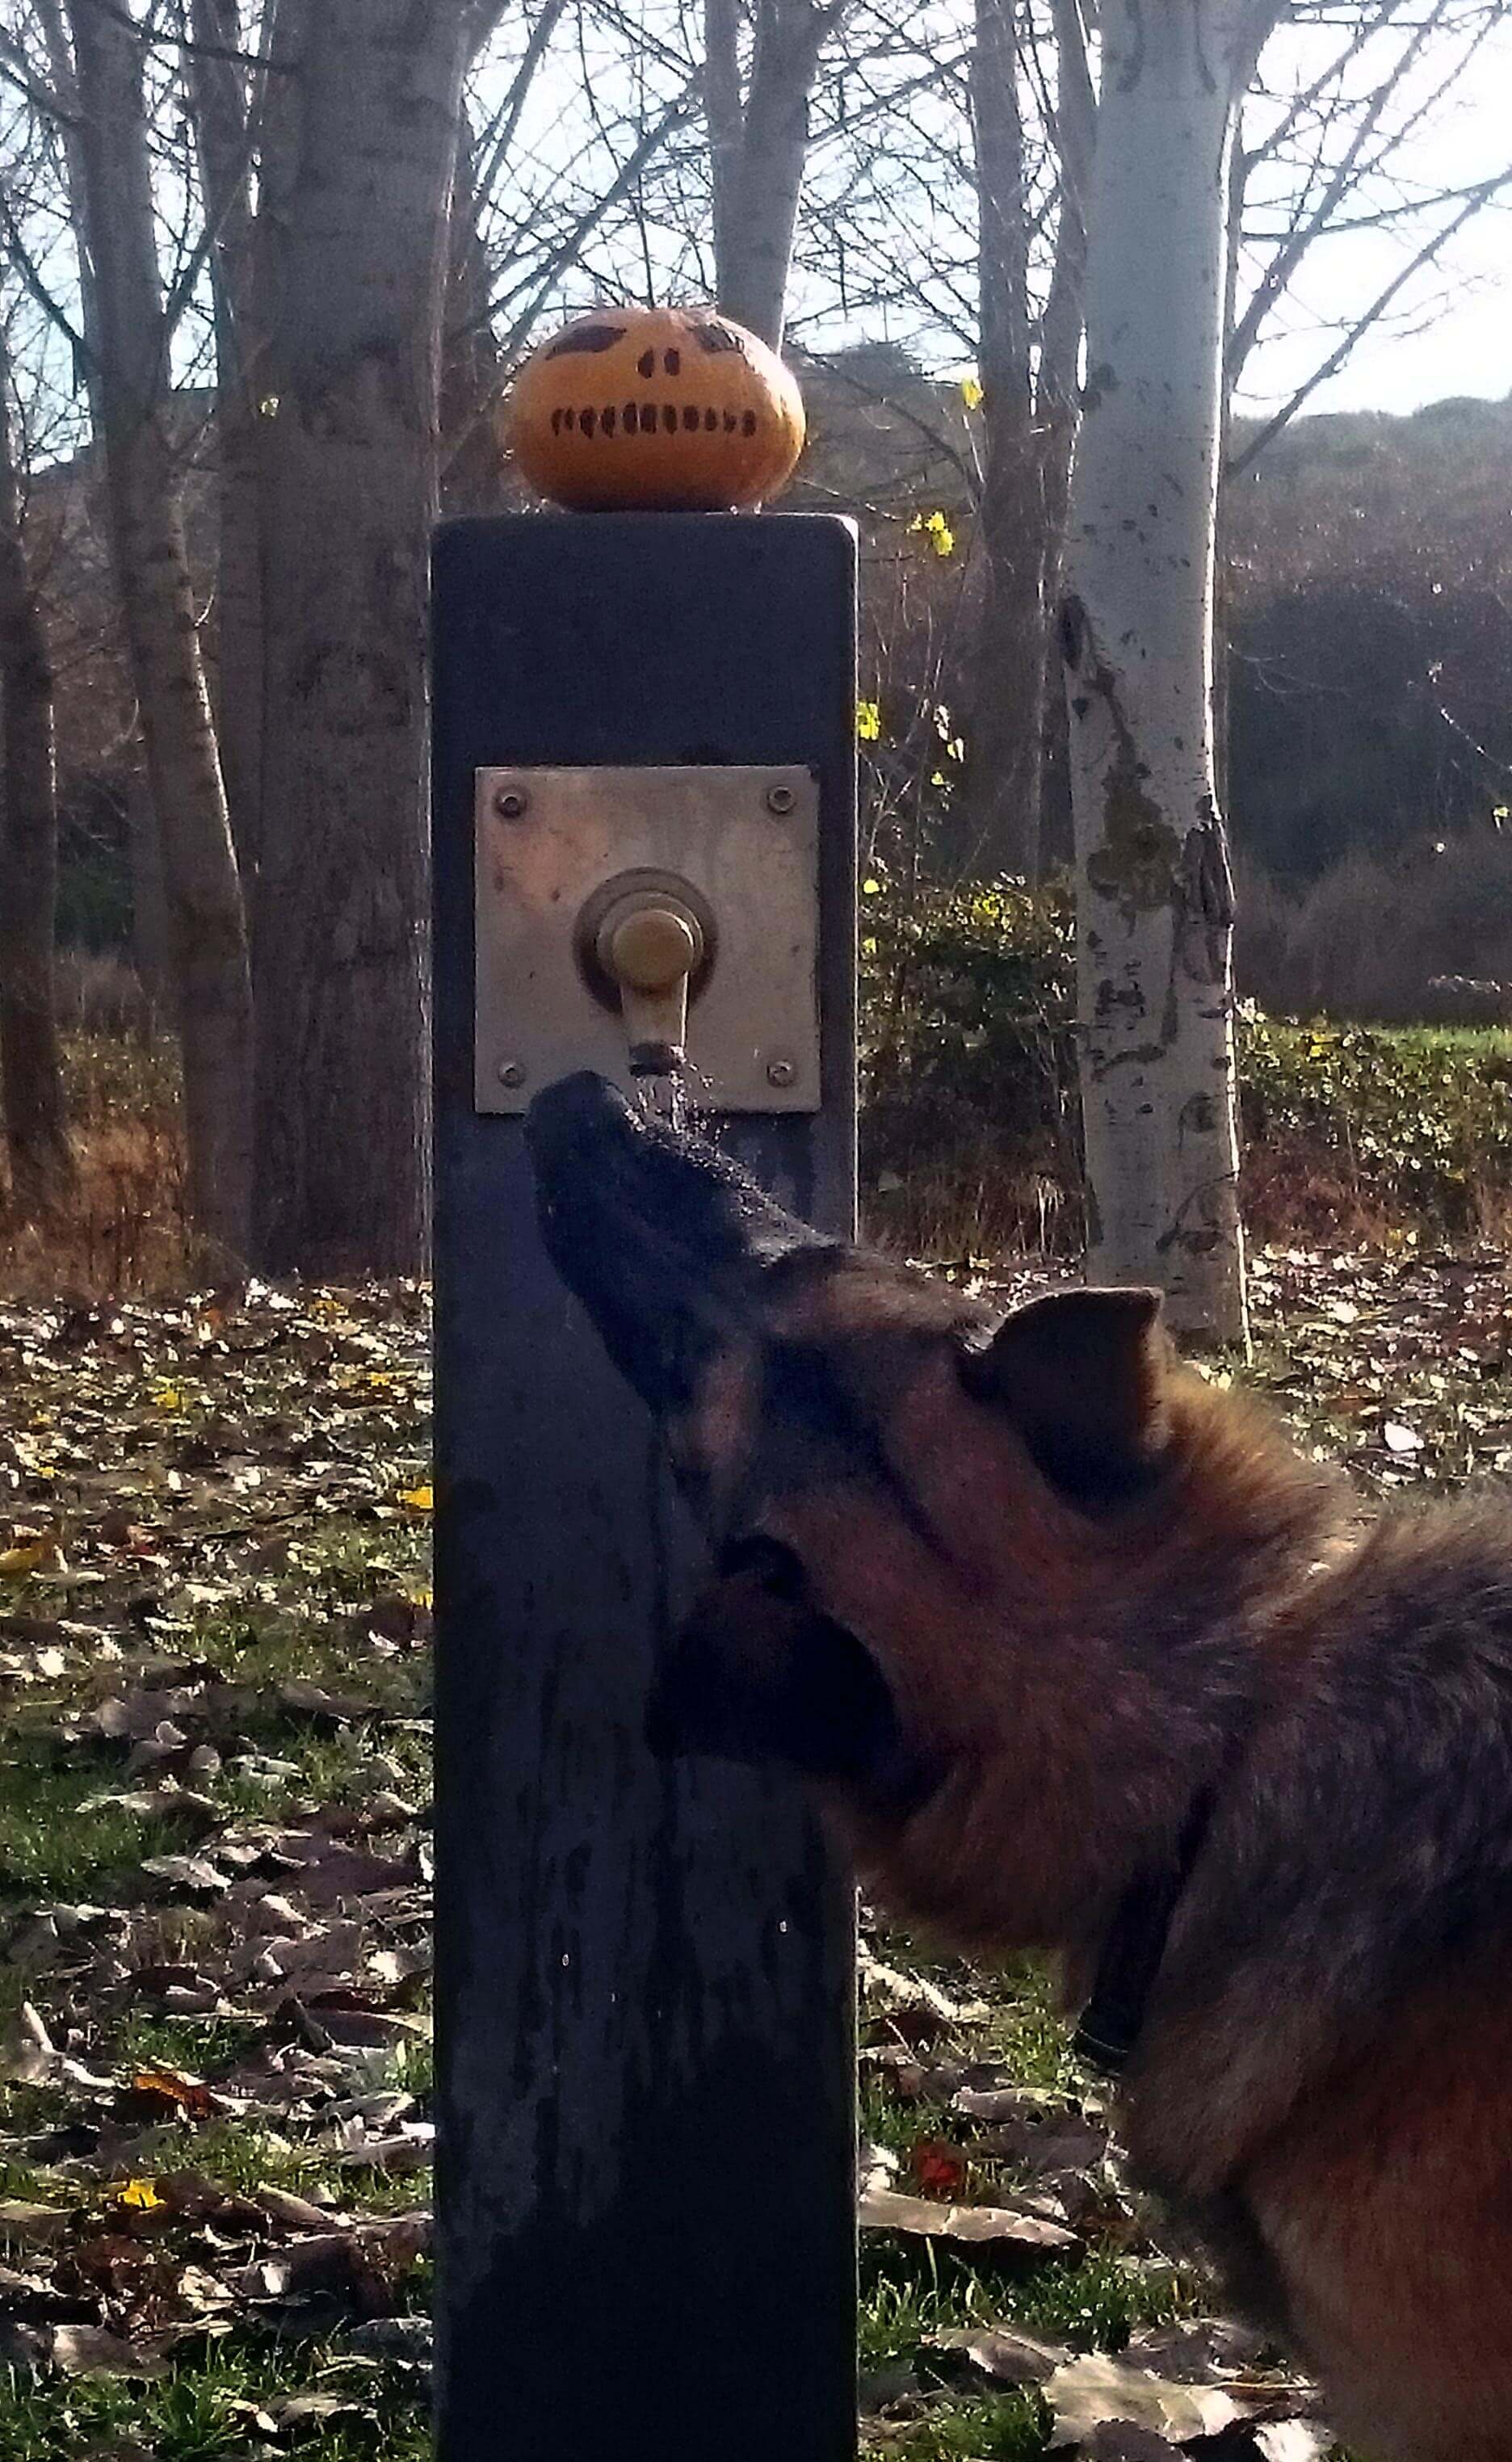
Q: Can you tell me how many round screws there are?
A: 4